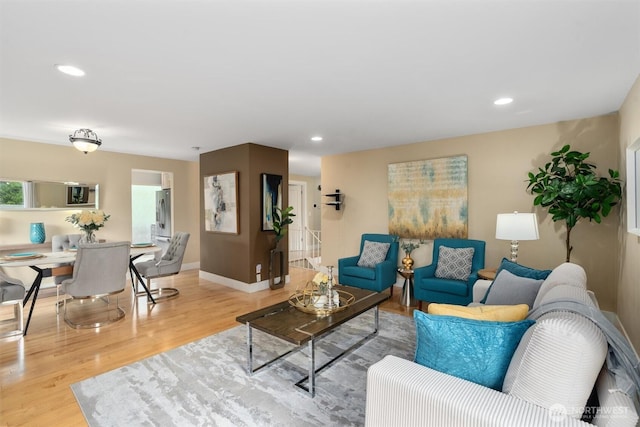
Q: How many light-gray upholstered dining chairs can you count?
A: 4